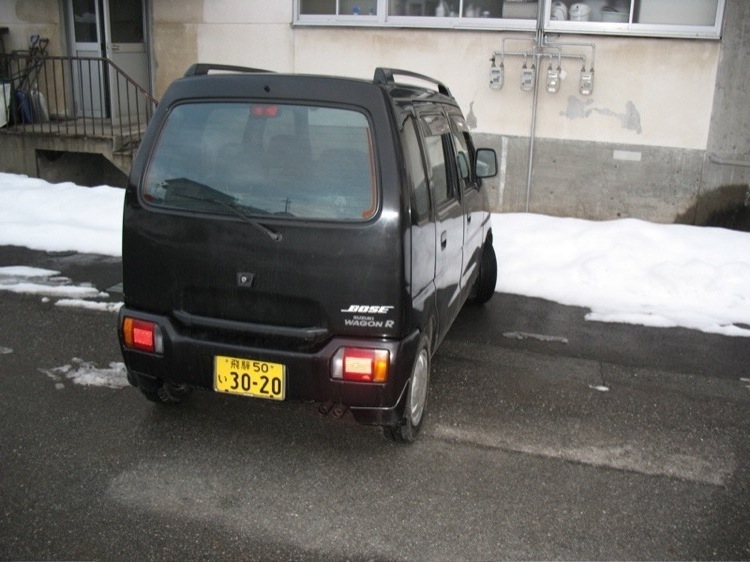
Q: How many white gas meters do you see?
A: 4